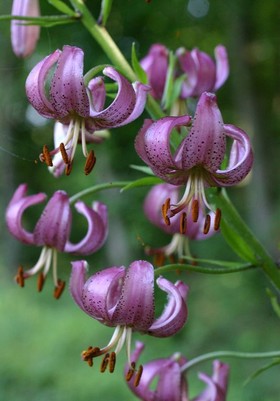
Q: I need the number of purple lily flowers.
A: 7